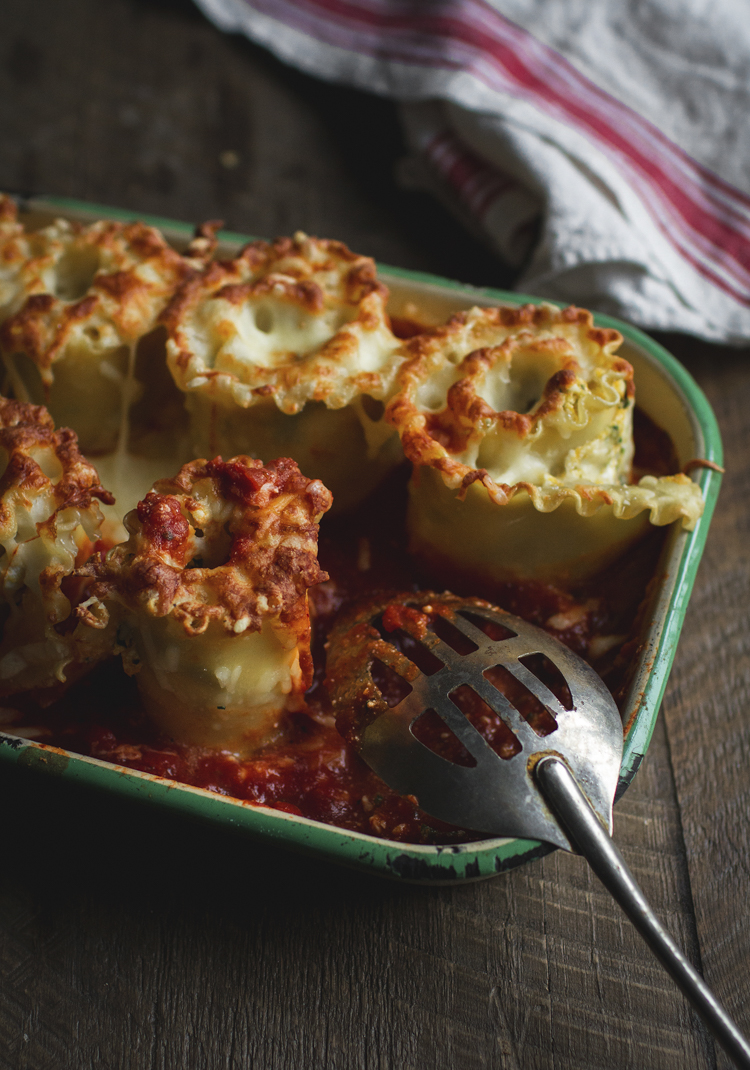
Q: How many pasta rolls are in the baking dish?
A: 5